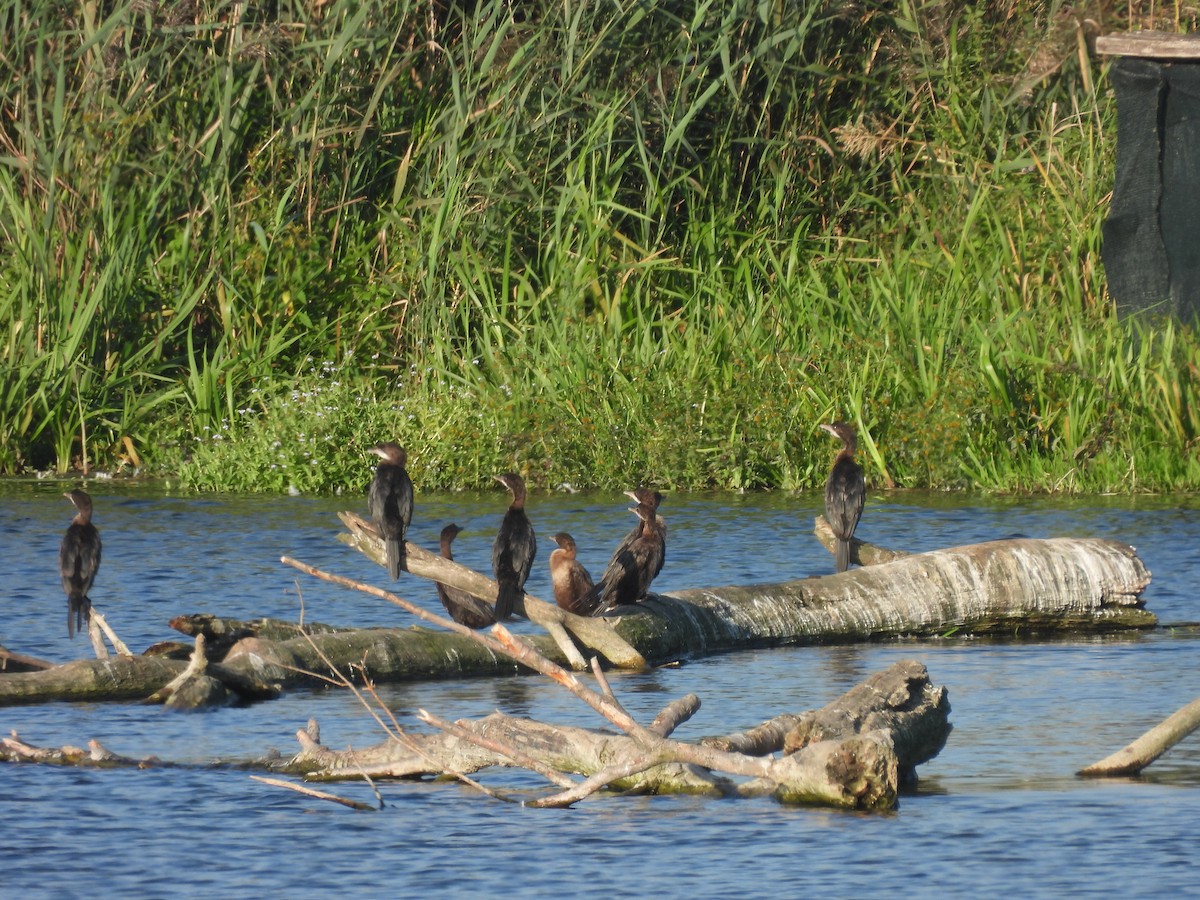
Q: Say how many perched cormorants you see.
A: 8